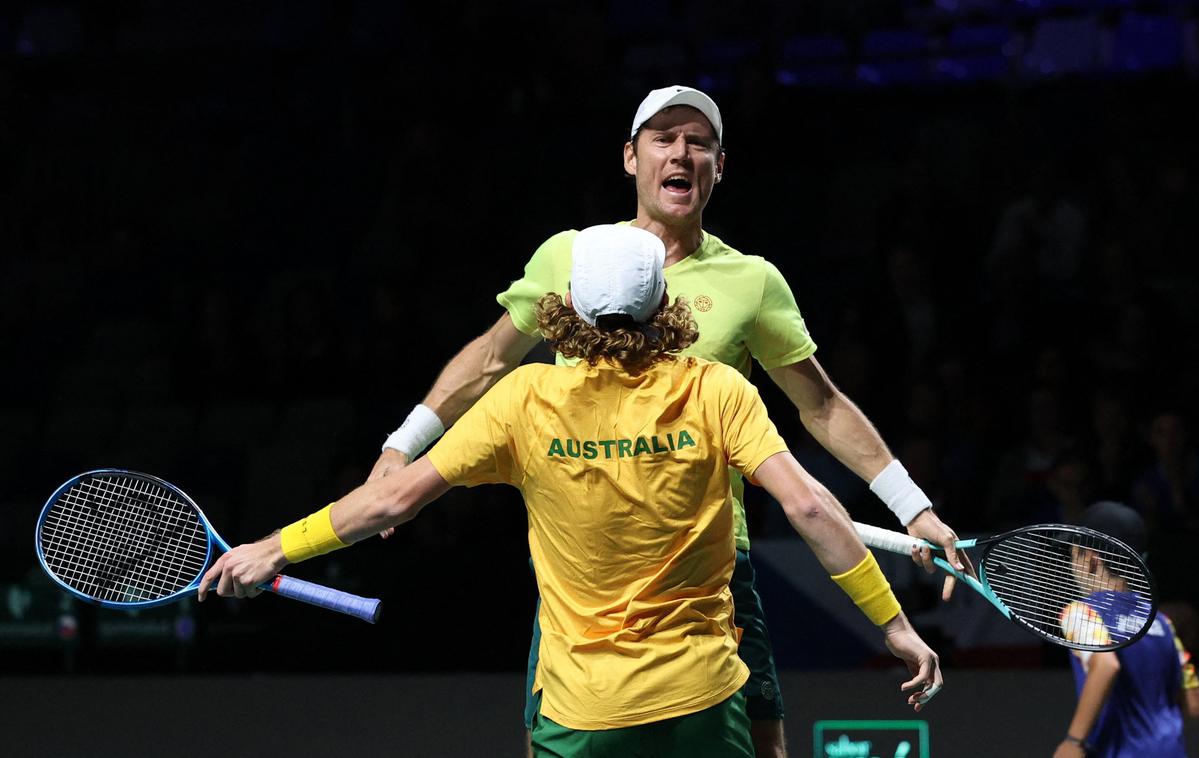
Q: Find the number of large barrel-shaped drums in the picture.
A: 0